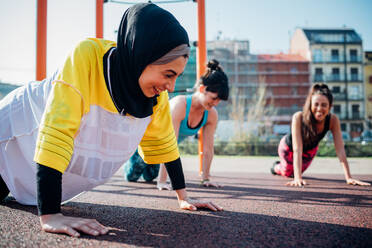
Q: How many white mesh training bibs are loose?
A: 1